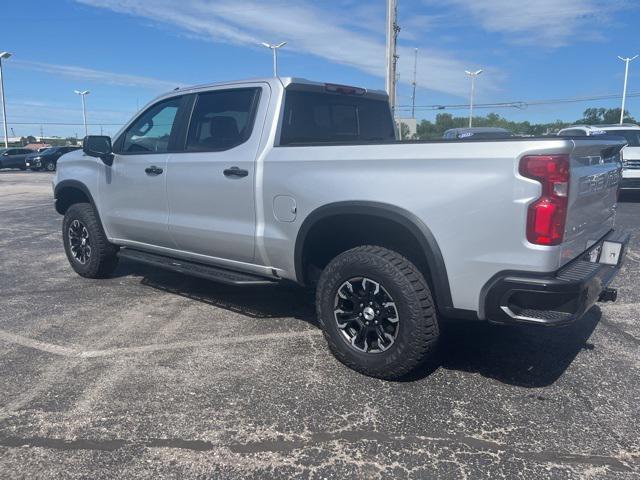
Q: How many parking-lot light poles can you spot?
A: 5